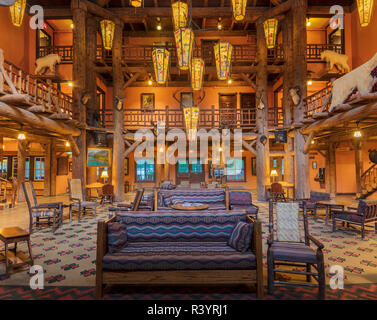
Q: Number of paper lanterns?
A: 12